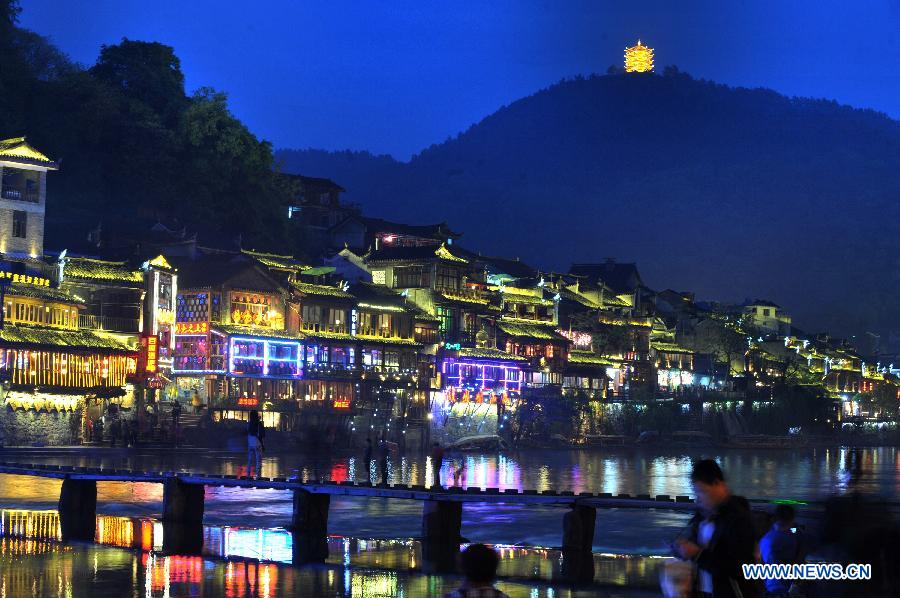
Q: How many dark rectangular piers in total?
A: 5